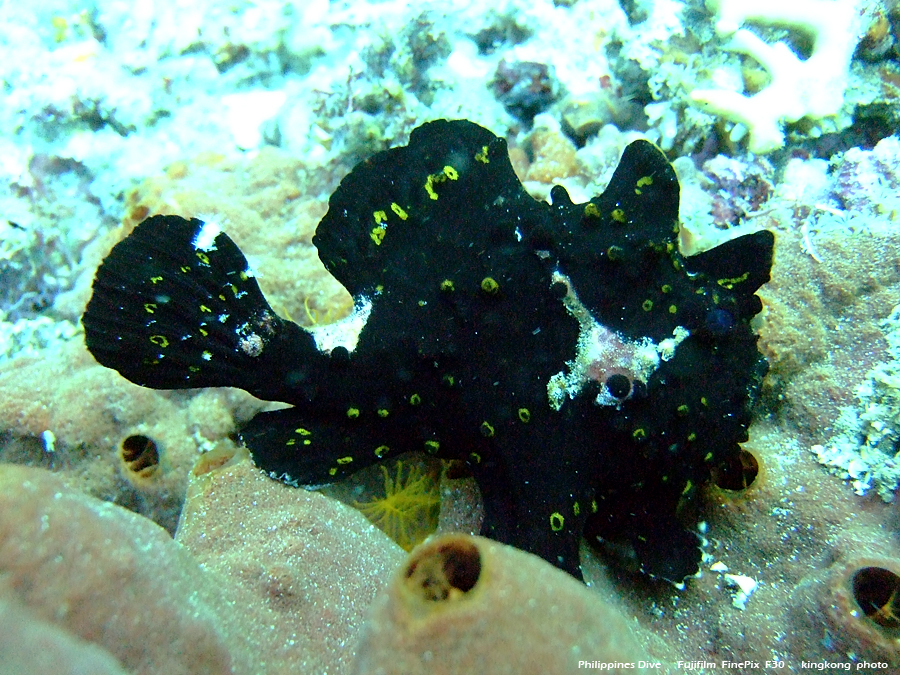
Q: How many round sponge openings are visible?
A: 4